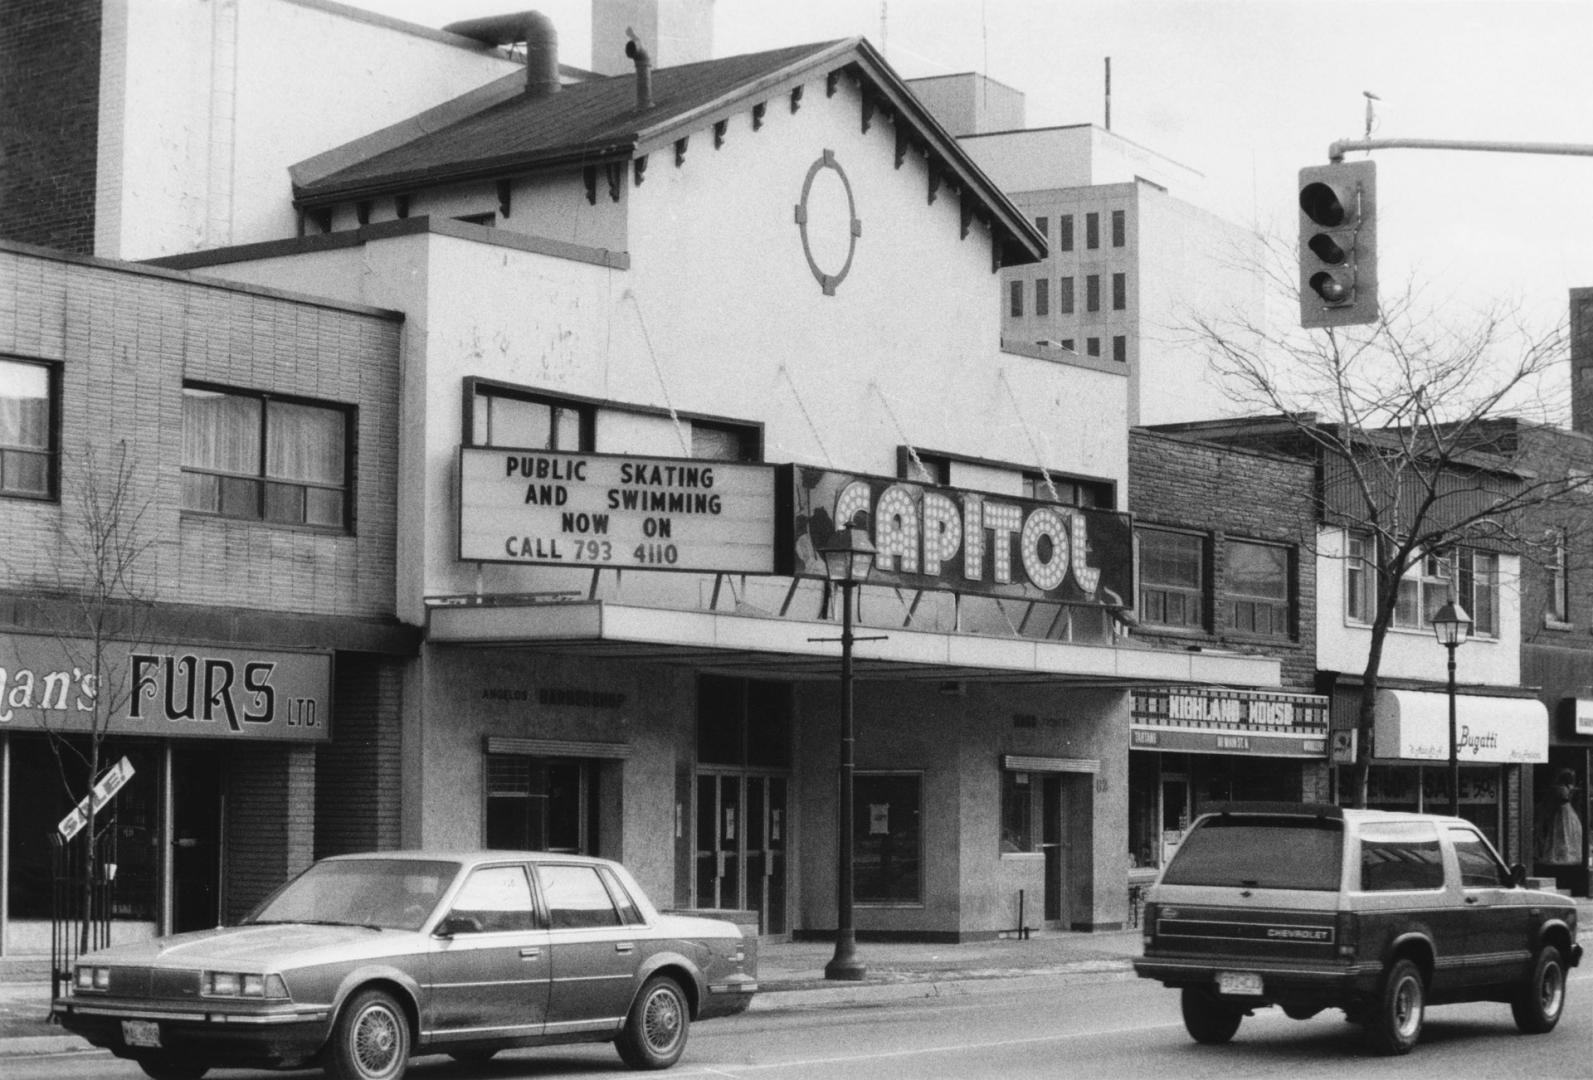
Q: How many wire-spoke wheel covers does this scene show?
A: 2